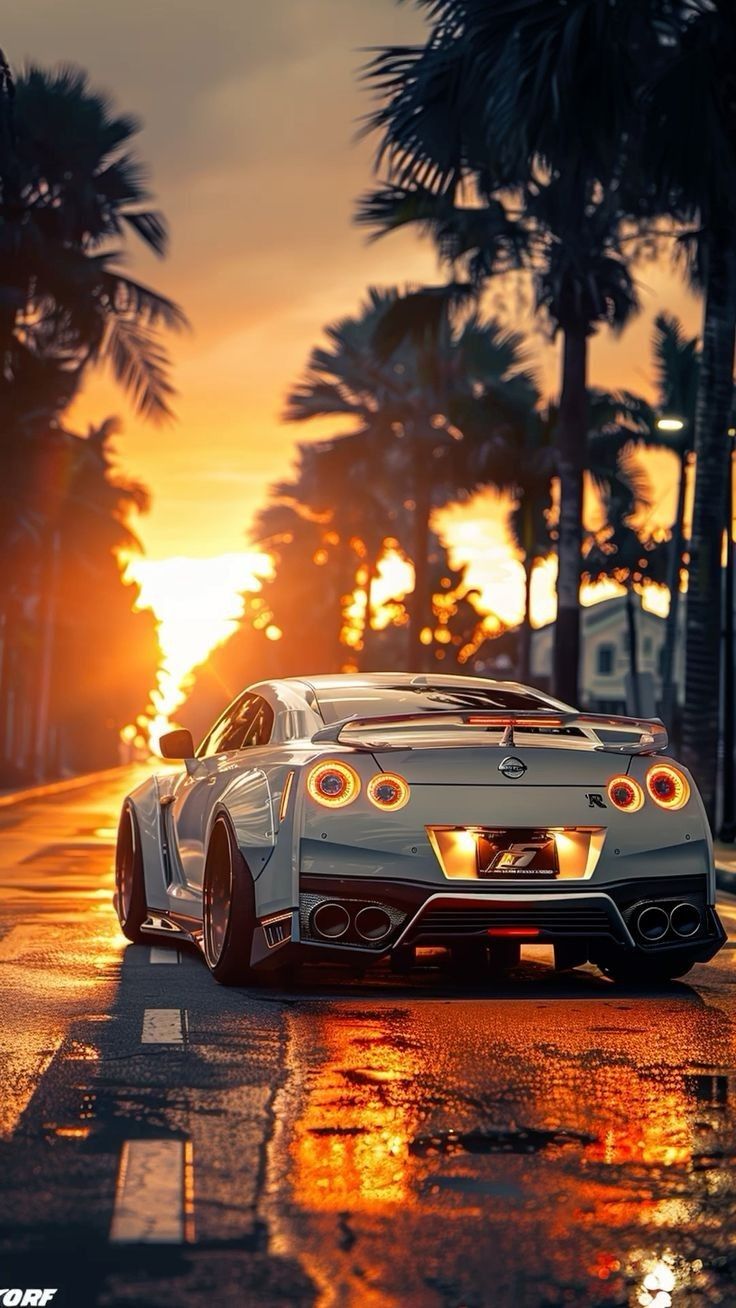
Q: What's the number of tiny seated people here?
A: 0